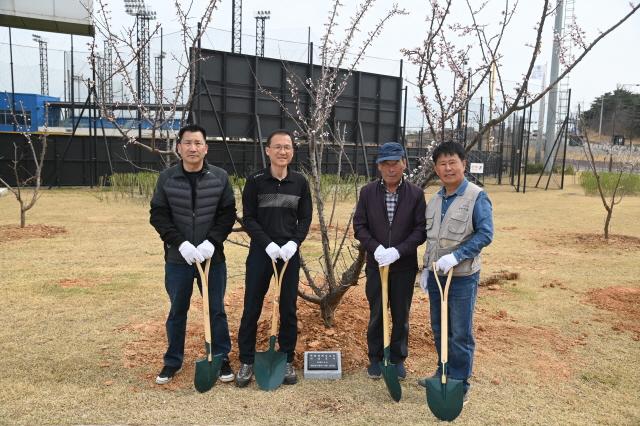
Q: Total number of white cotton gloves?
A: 8